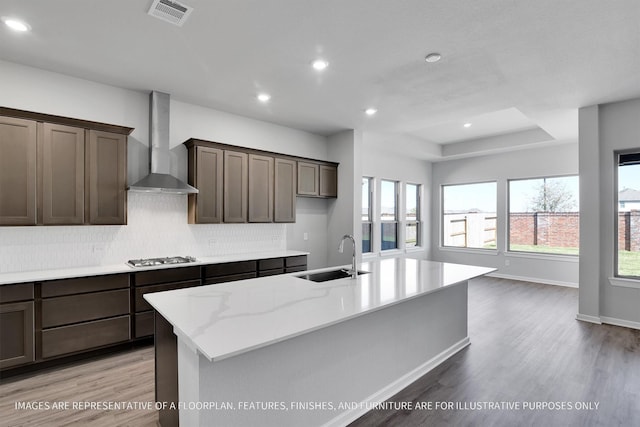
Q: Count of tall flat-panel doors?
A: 7